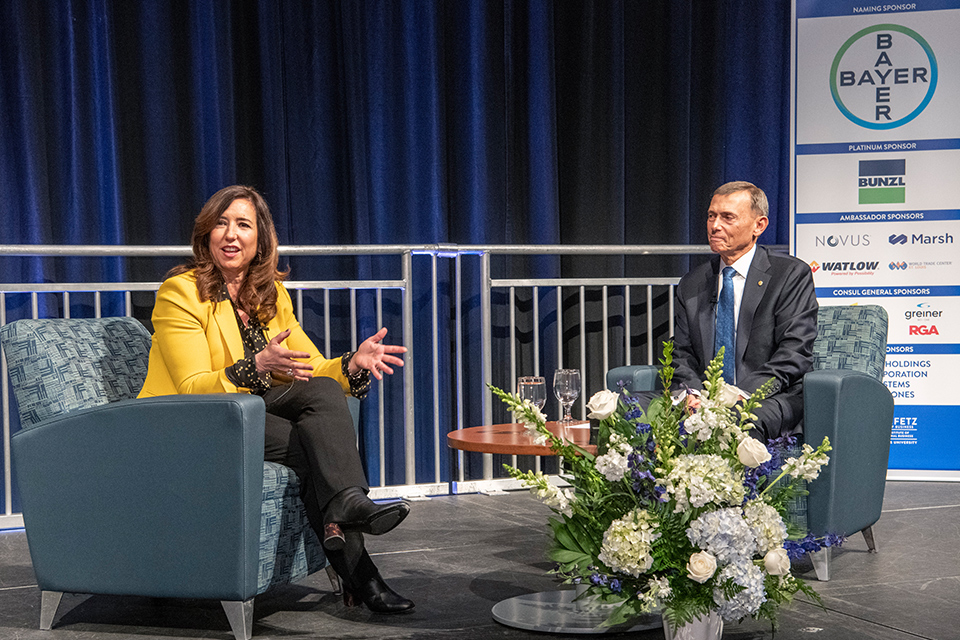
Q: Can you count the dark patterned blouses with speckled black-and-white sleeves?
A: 1